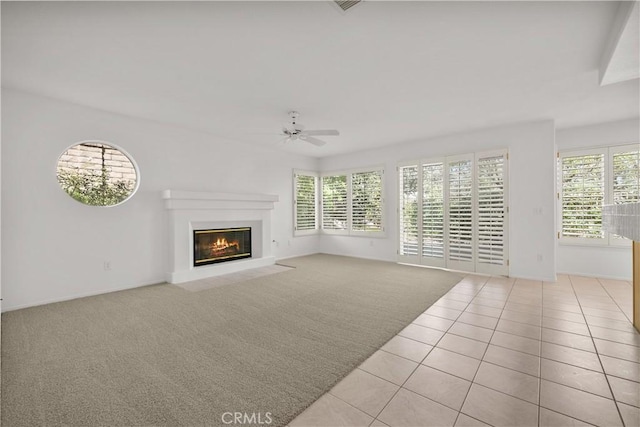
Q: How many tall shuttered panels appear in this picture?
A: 4